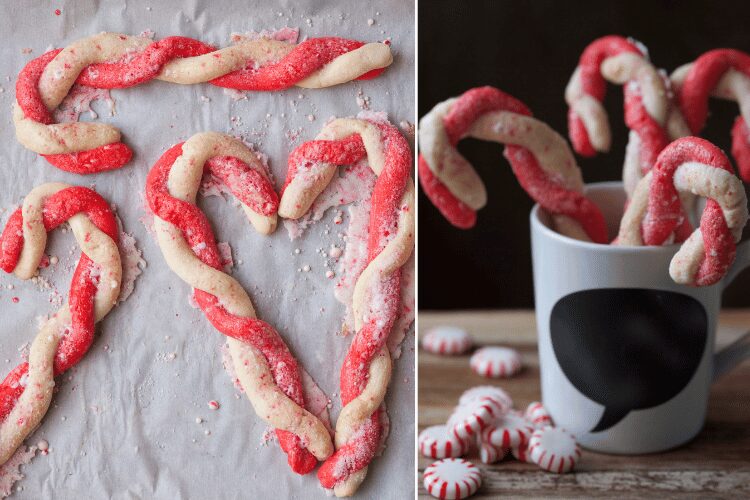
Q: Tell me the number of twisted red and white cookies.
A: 8